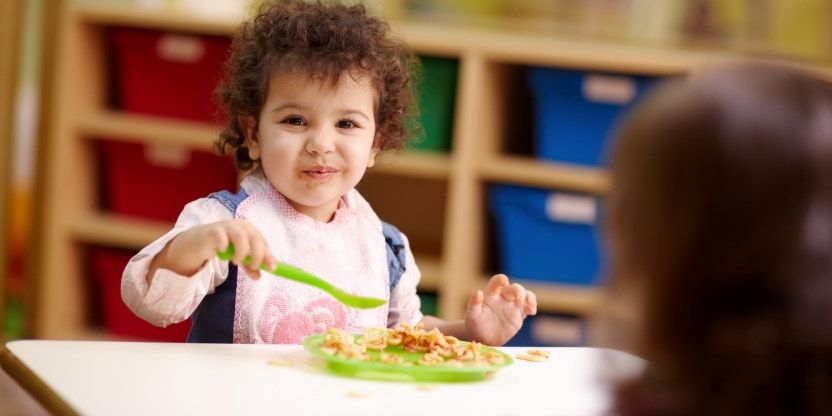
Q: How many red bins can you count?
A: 3